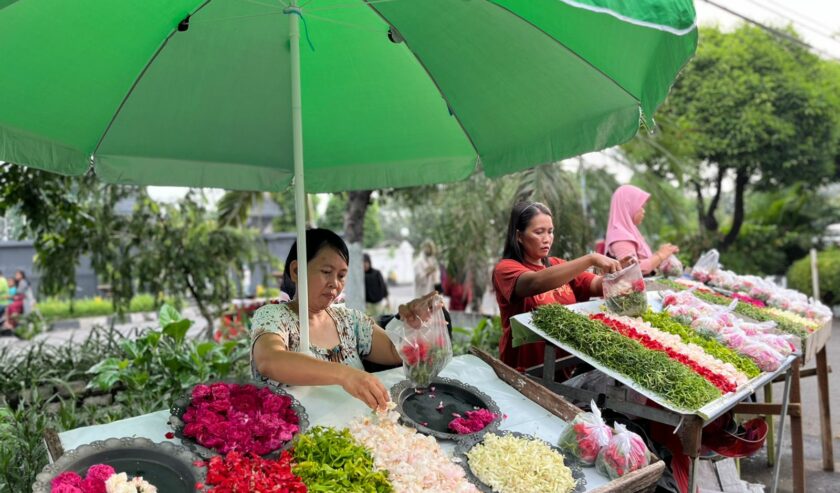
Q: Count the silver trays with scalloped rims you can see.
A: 4